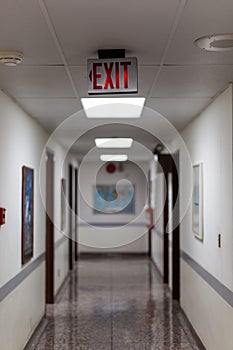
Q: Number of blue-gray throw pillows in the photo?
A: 0